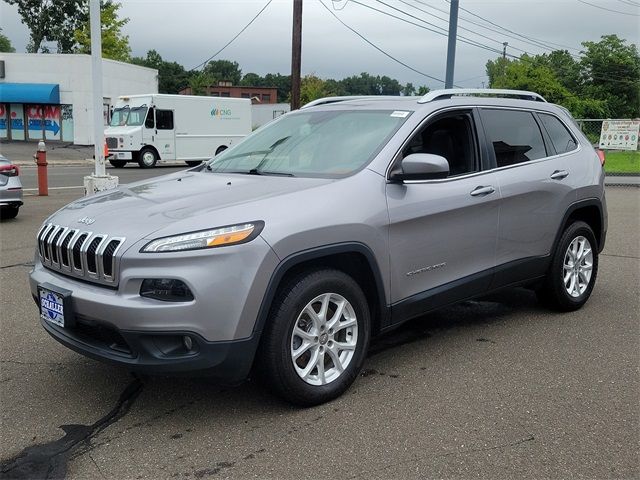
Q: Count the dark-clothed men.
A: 0